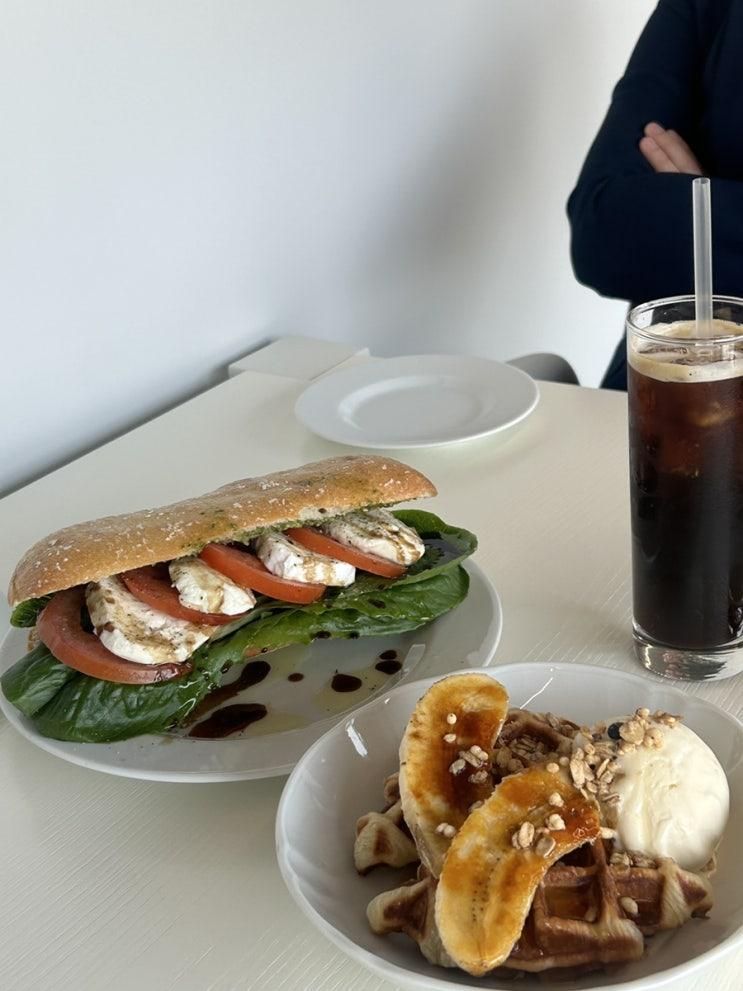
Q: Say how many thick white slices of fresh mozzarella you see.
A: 4